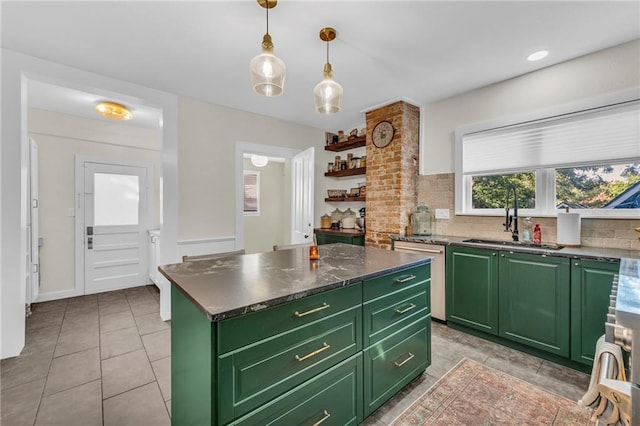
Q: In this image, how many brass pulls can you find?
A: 6